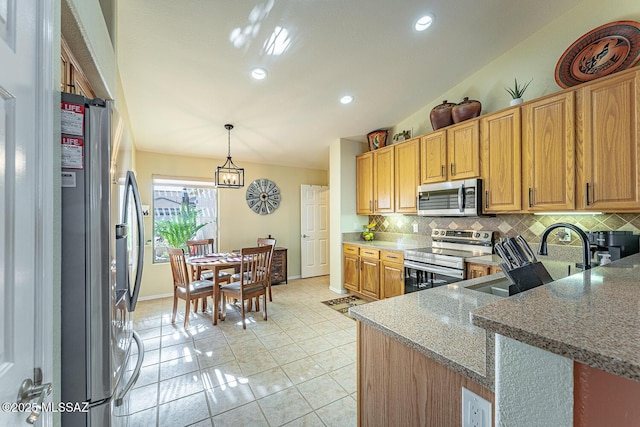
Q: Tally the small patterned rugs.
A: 1